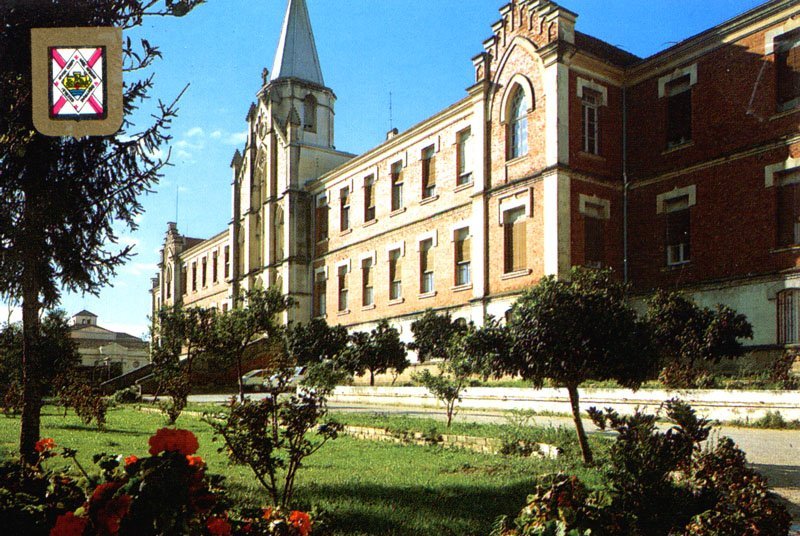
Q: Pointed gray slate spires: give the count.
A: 1